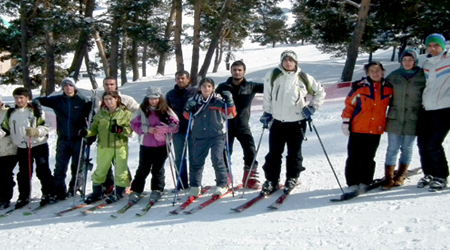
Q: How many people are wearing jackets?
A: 13